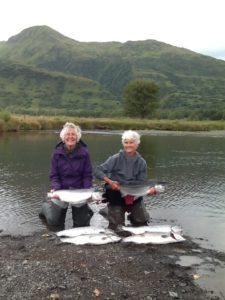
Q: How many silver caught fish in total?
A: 6